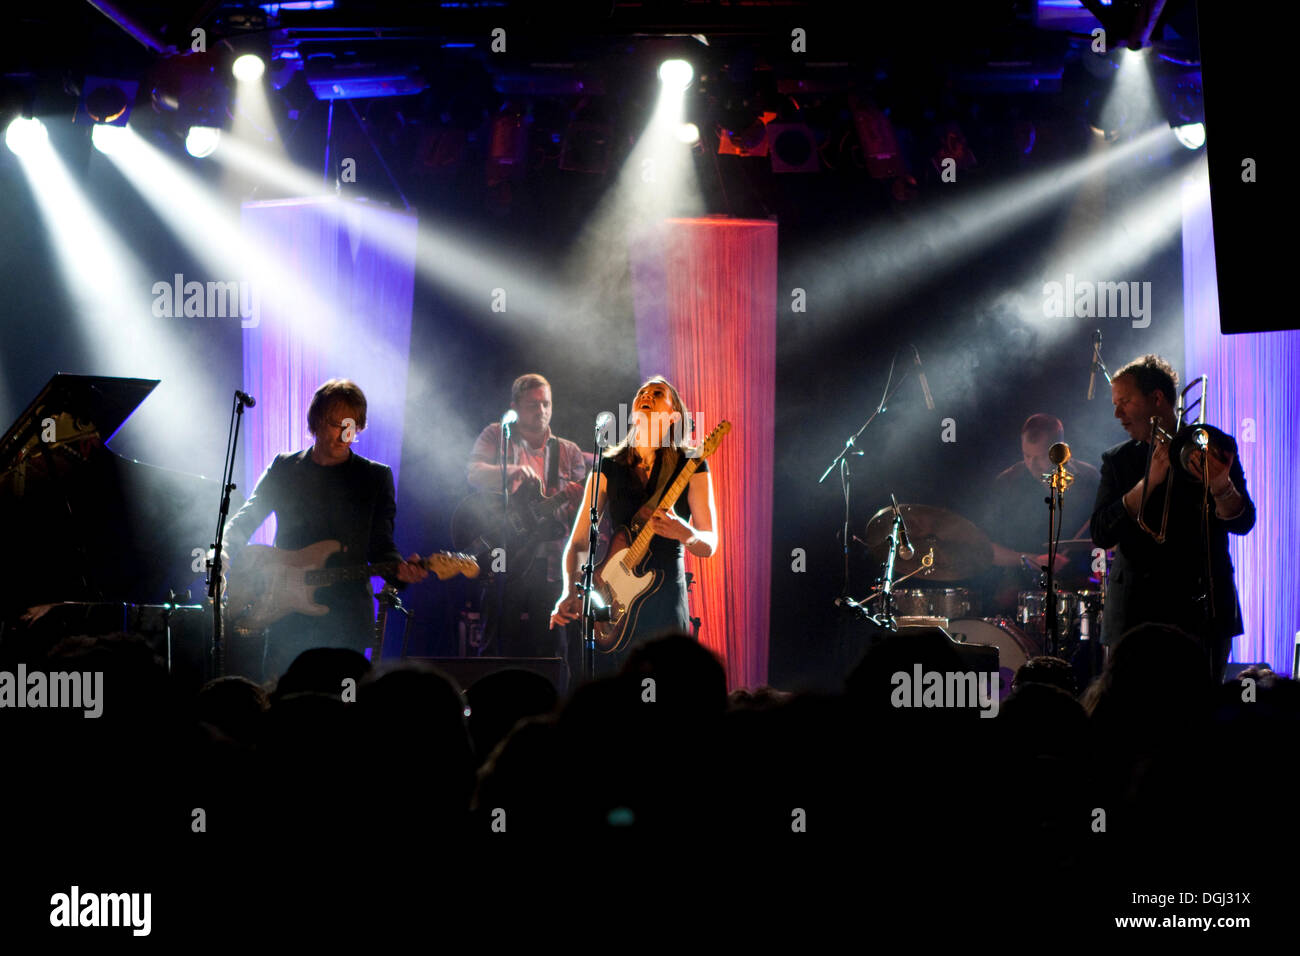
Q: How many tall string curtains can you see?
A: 3